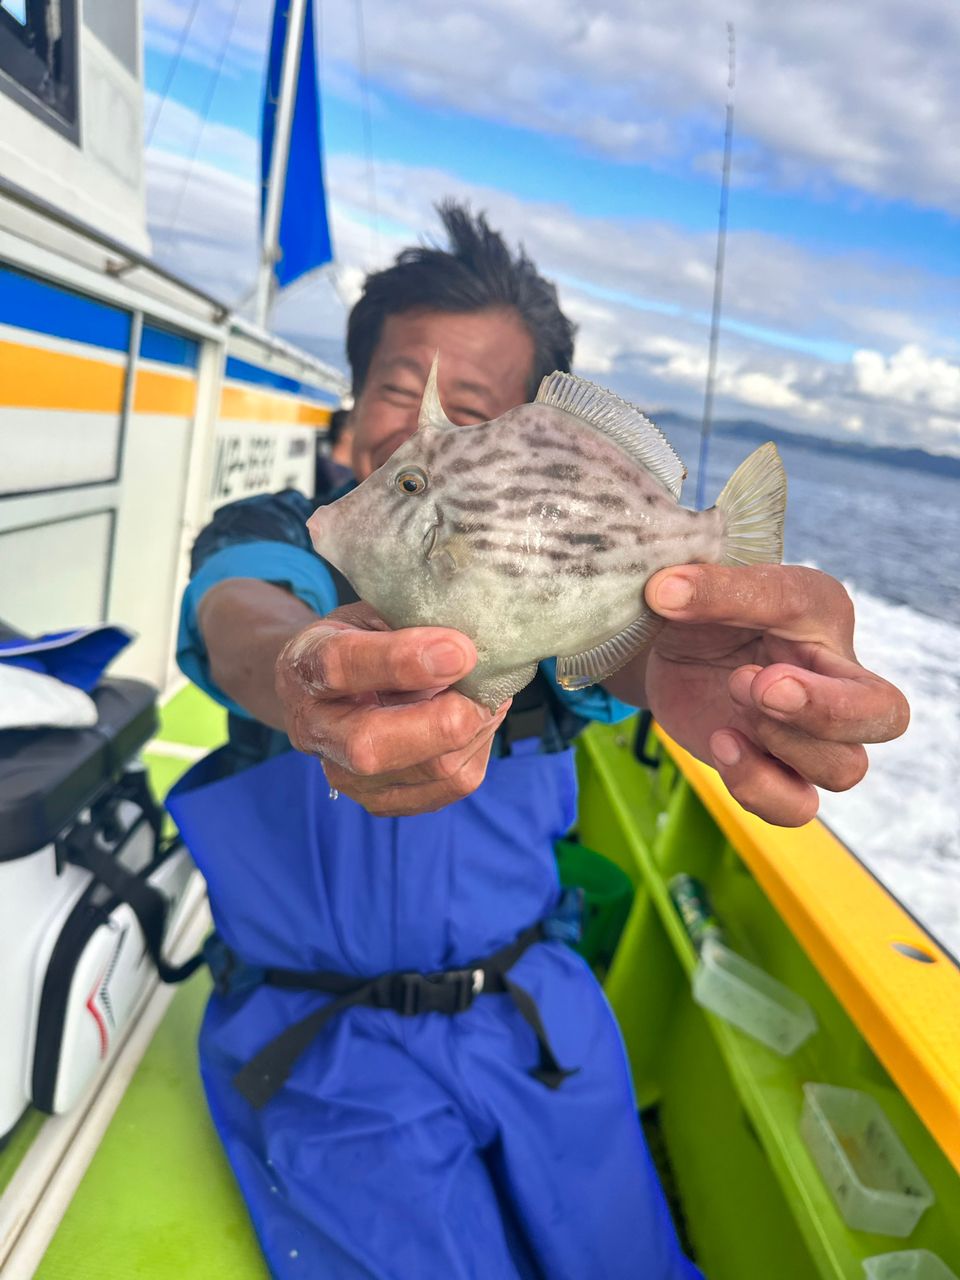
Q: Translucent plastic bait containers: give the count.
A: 3